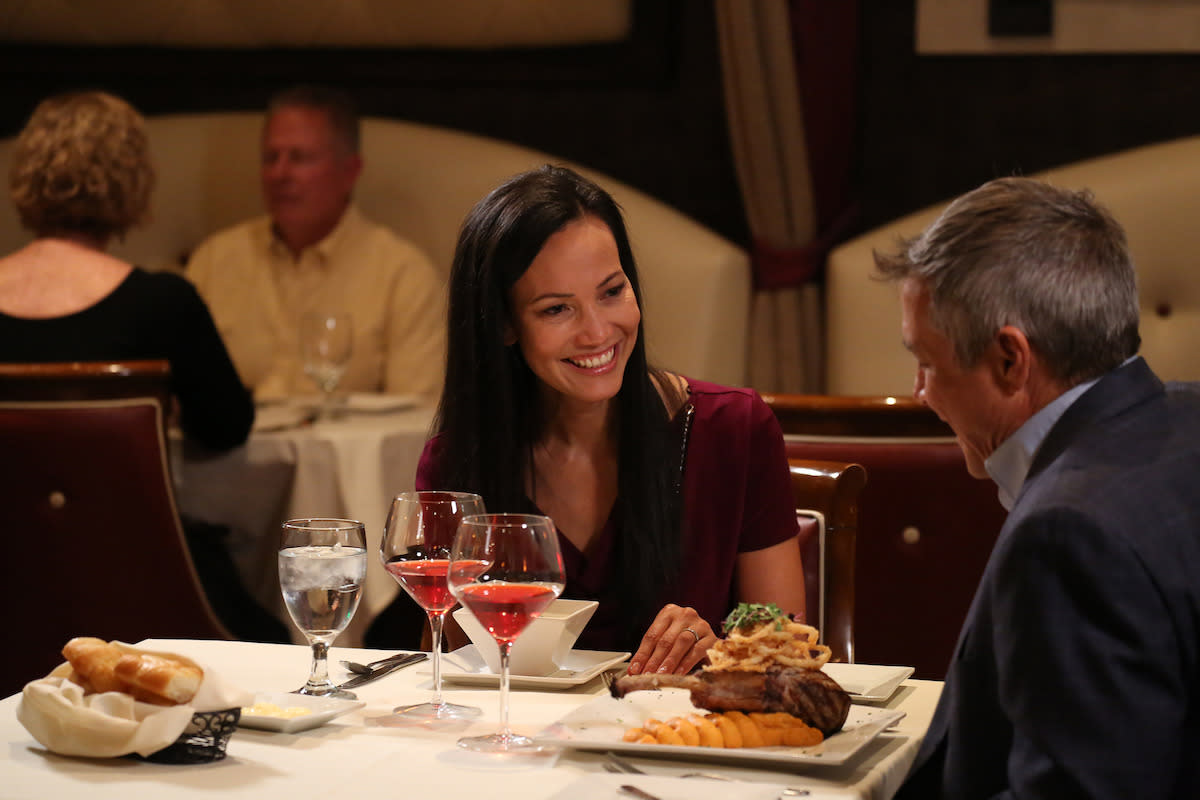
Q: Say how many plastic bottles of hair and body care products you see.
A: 0